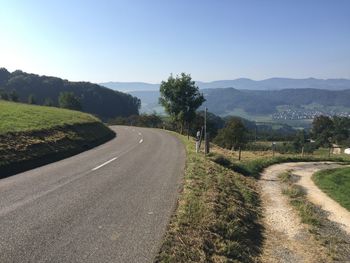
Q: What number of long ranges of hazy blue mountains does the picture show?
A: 2